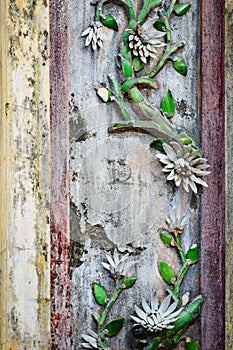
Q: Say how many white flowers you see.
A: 7